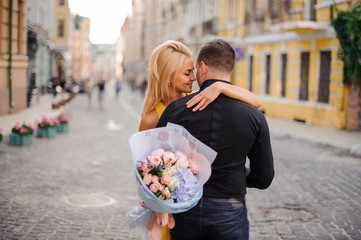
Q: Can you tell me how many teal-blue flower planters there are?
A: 3